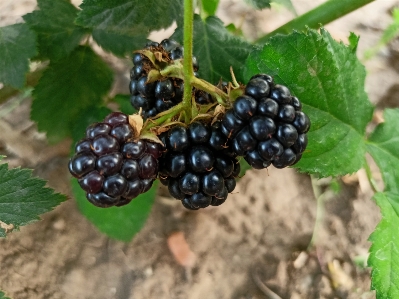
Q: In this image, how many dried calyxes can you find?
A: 4